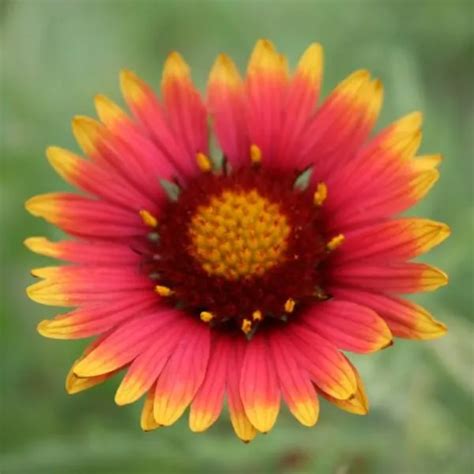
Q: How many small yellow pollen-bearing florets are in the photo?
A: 10